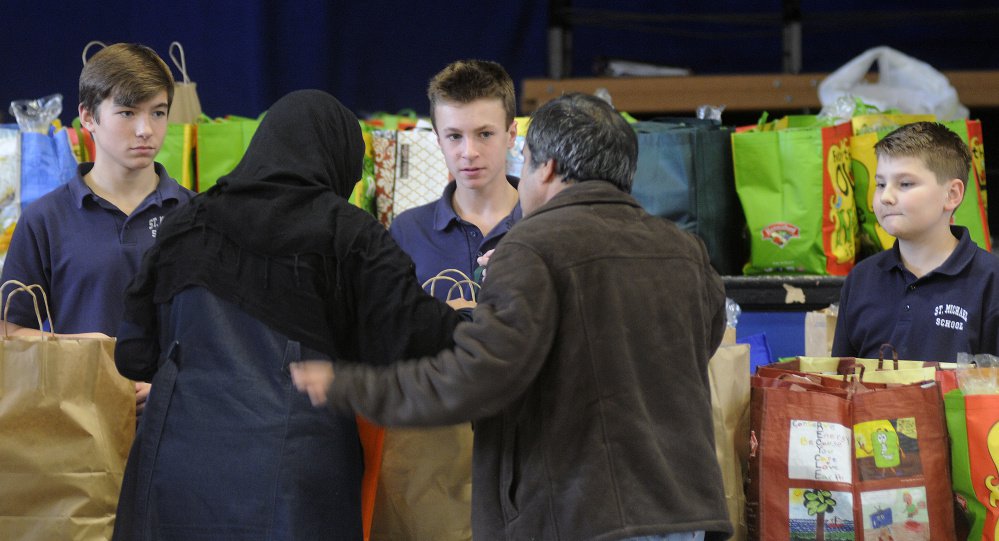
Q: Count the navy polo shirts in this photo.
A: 3